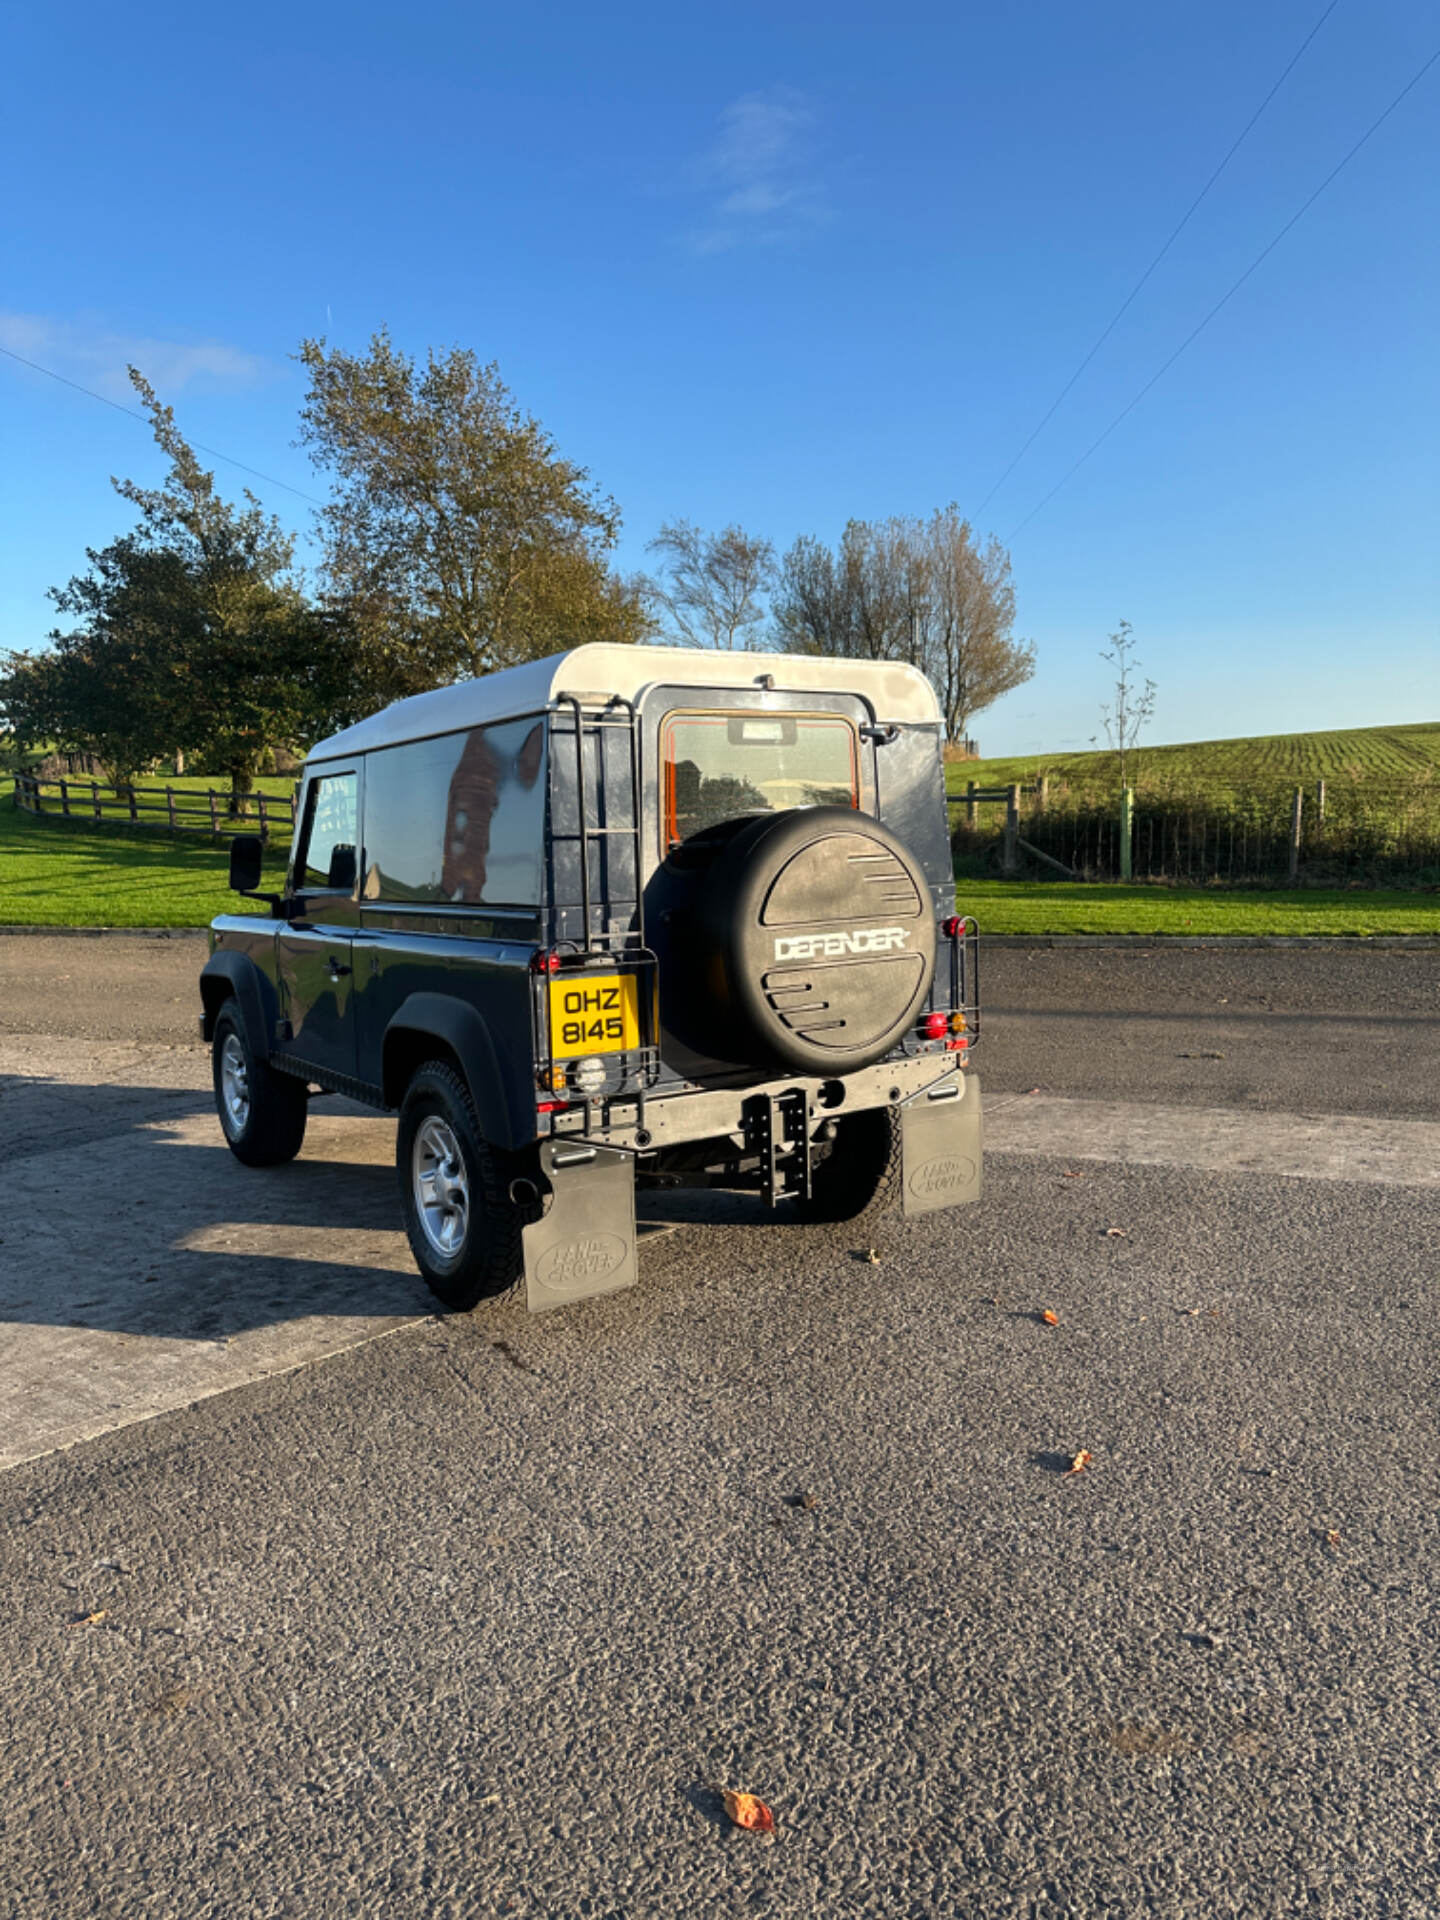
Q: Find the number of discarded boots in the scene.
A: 0